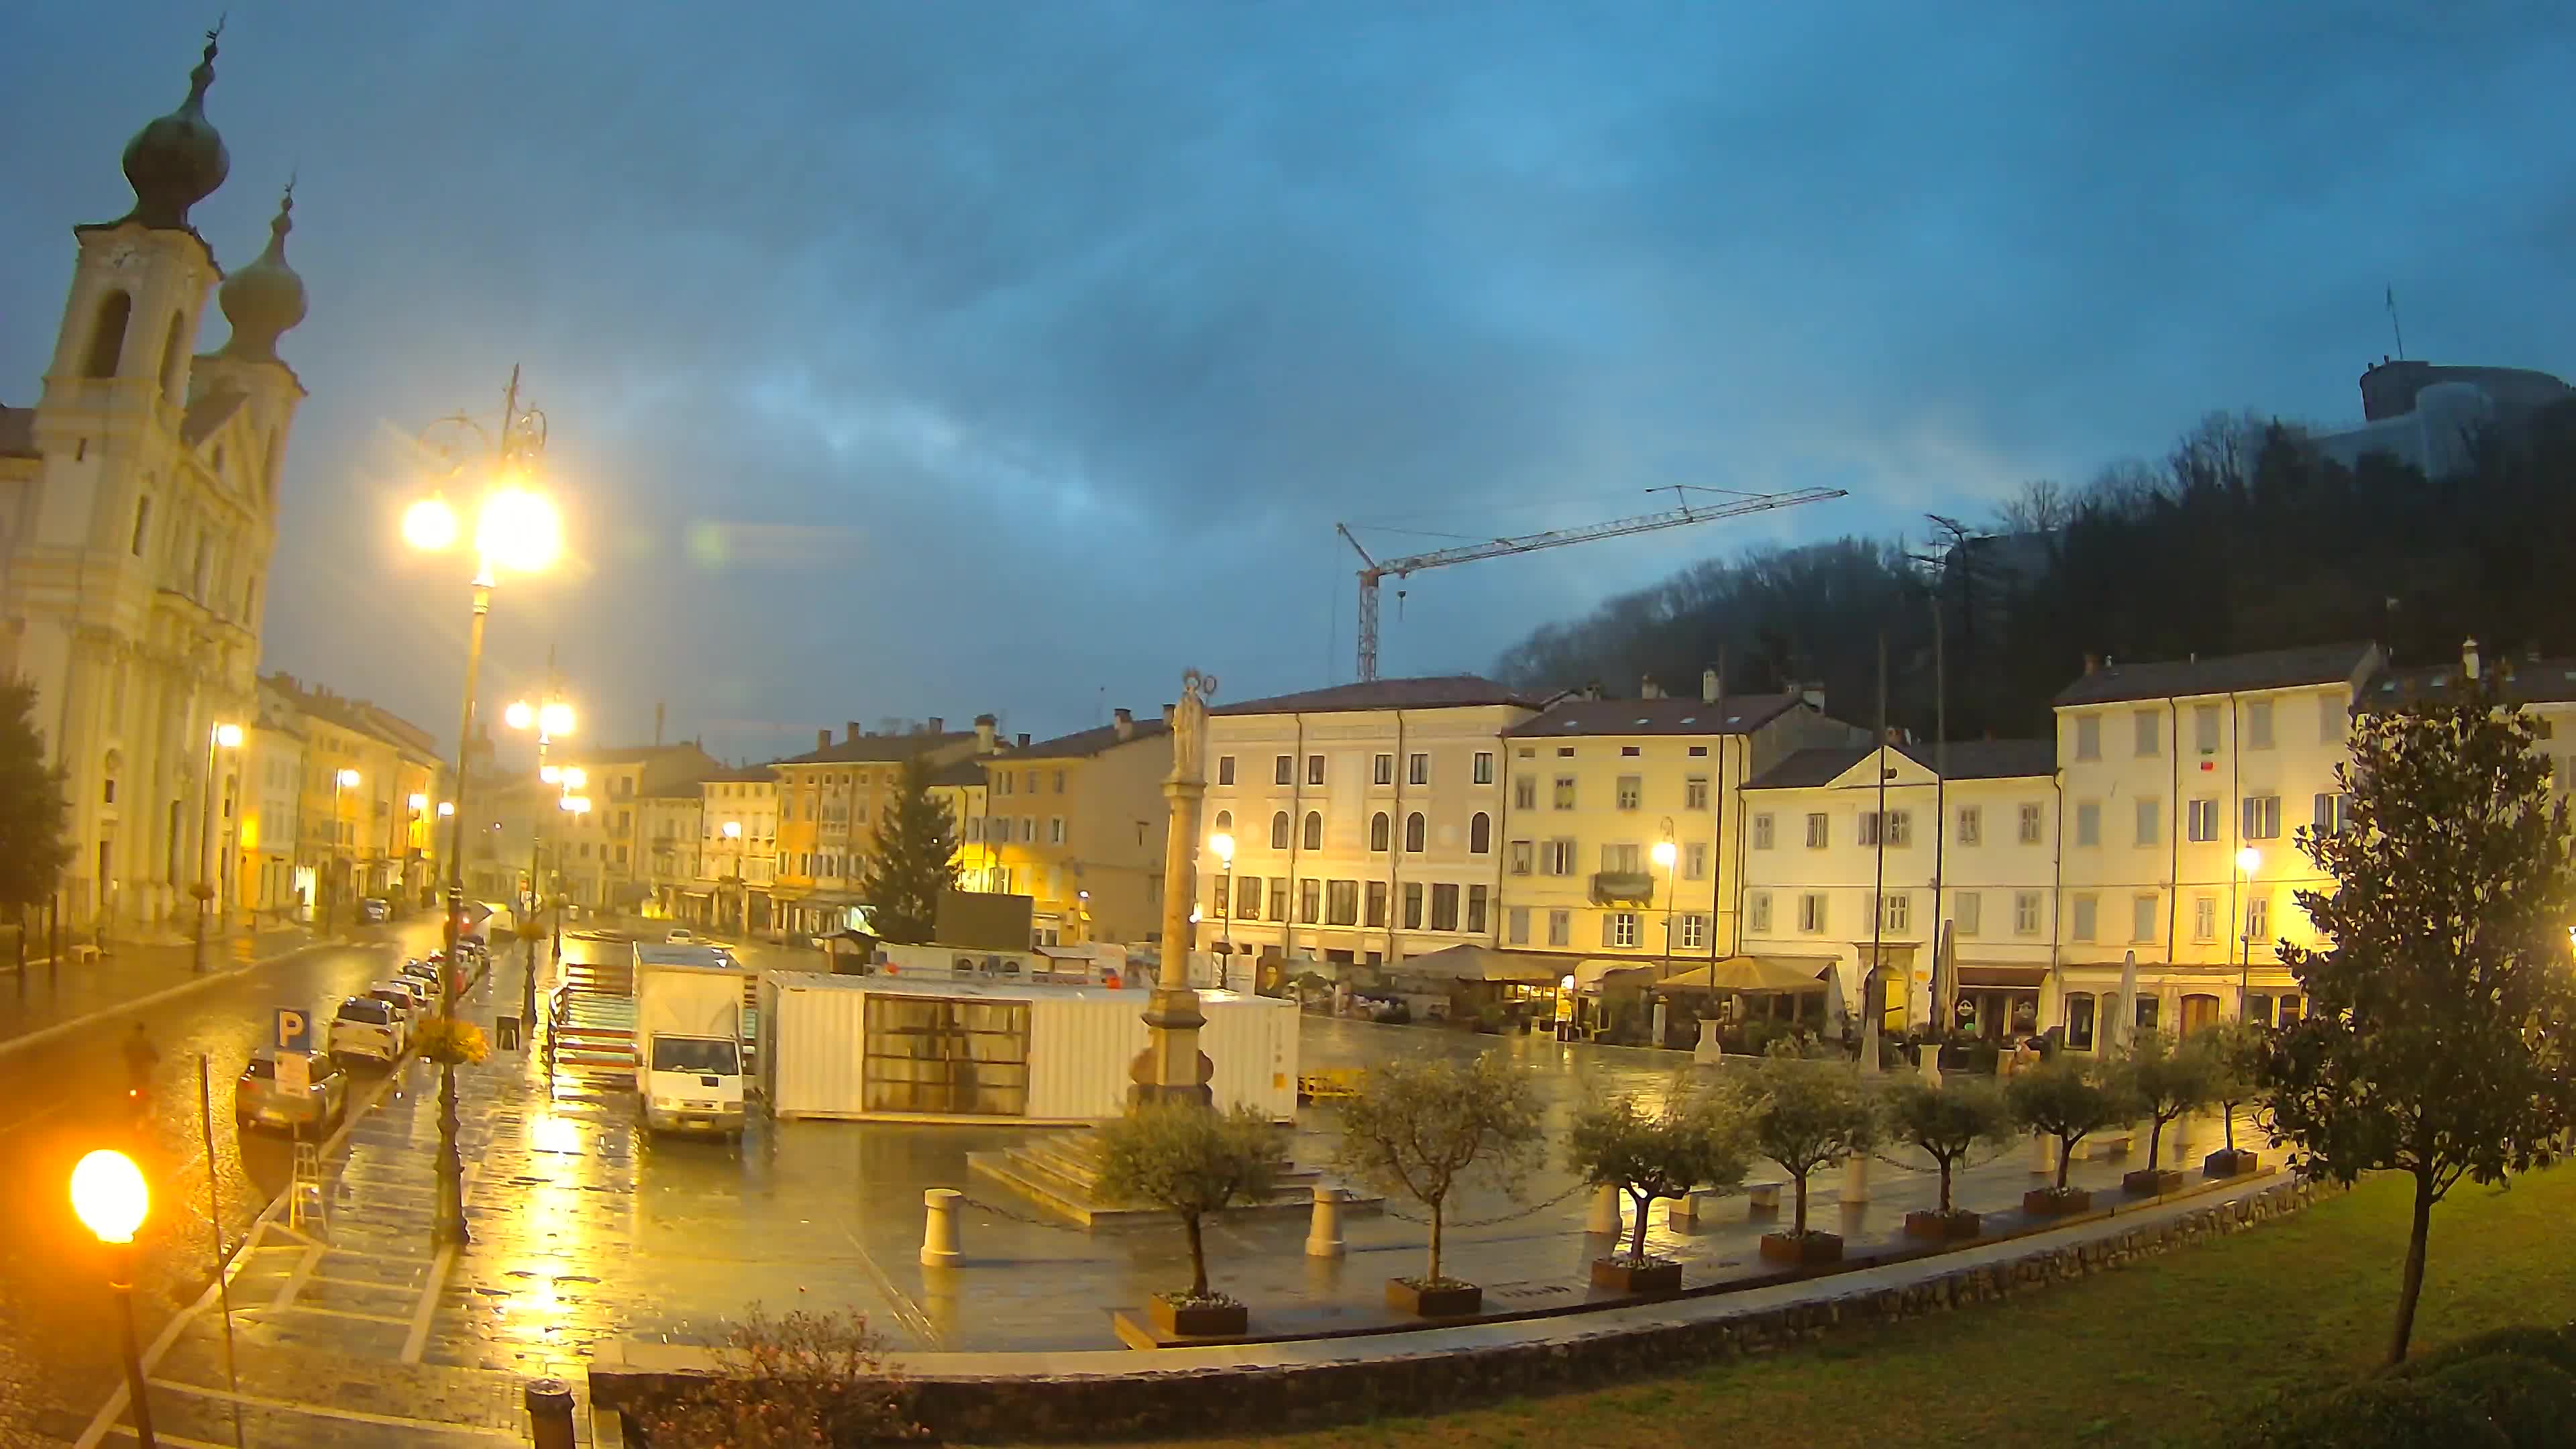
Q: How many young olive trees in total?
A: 8